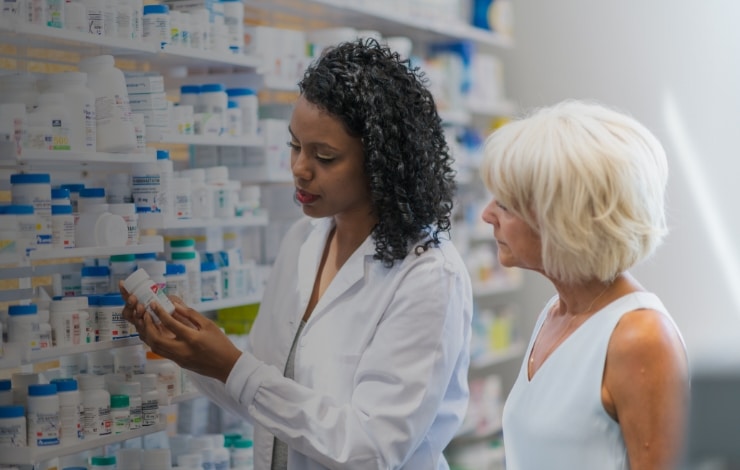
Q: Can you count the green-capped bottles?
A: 7